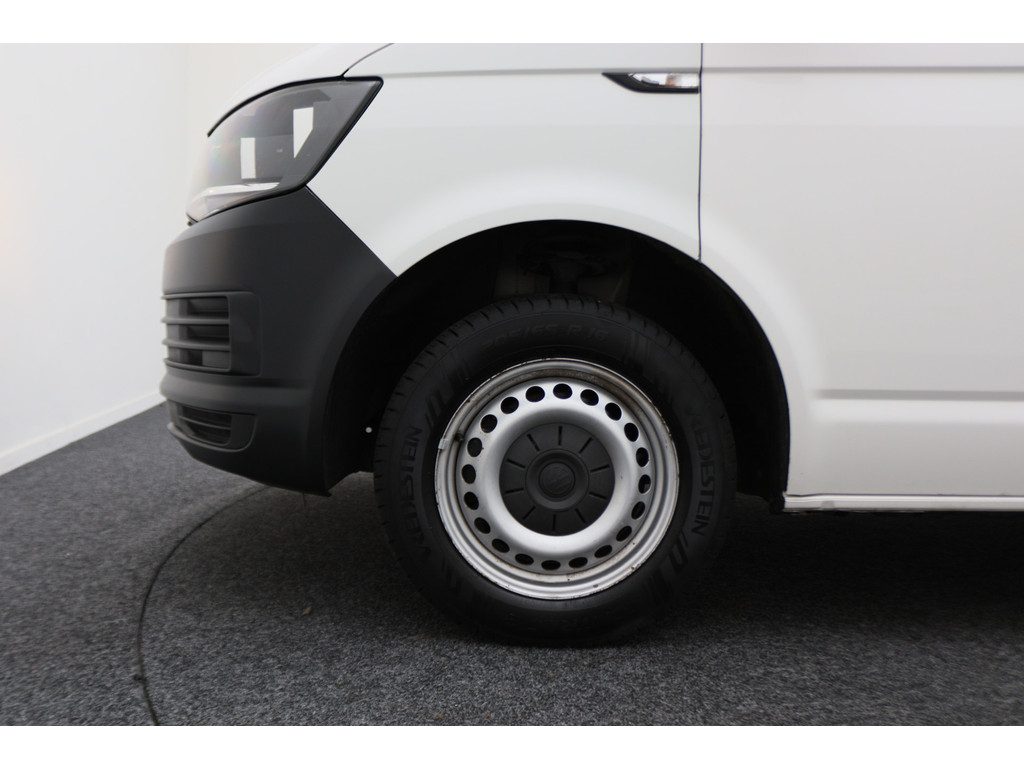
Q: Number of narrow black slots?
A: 10